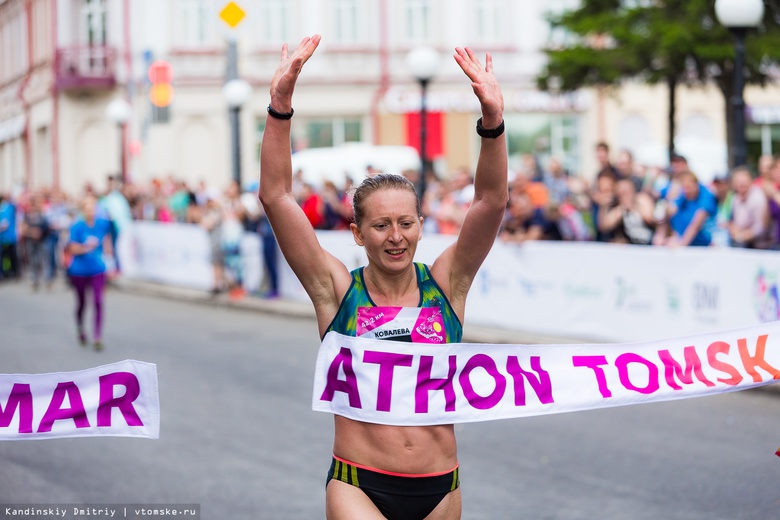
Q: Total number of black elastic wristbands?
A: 2